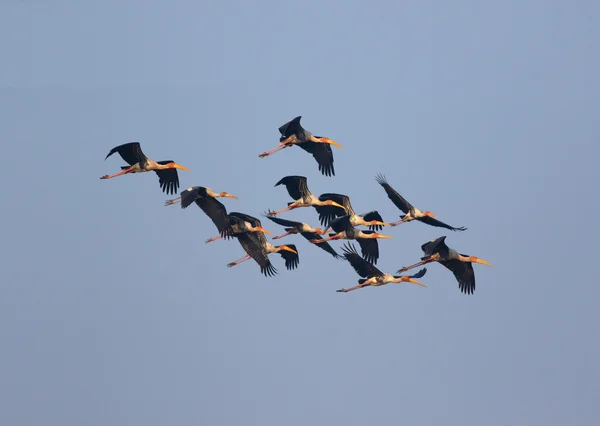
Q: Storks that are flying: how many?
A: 12